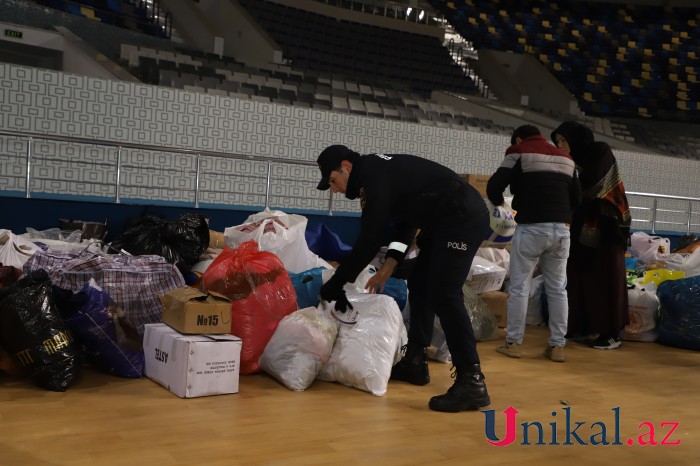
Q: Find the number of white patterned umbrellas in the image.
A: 0